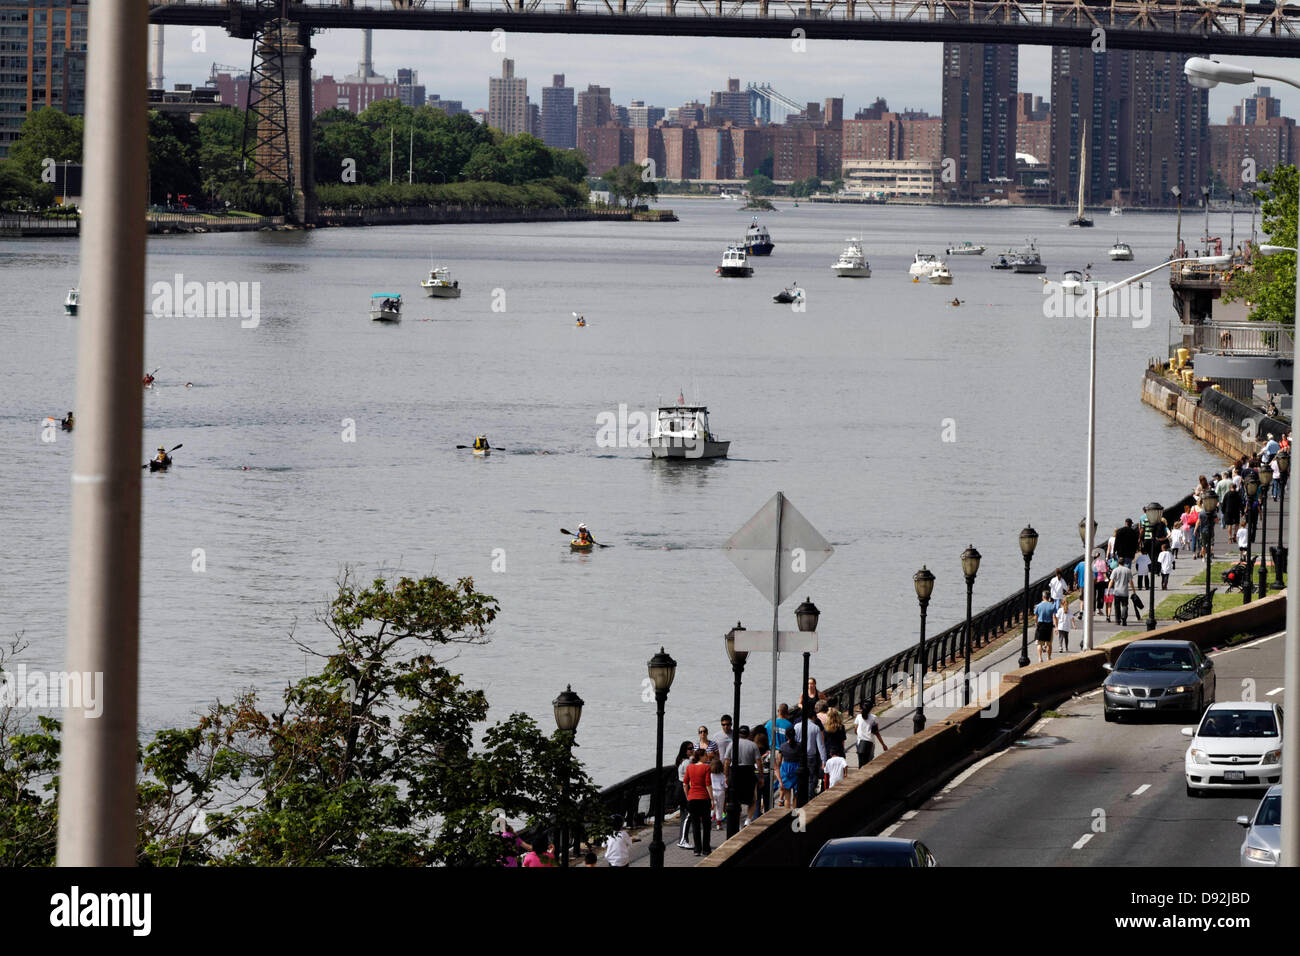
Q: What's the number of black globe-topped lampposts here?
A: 13